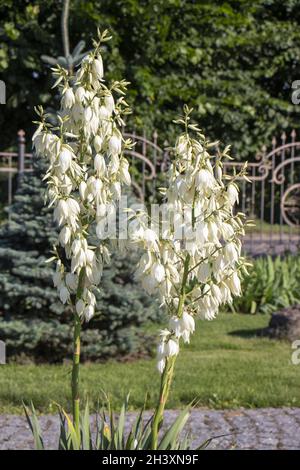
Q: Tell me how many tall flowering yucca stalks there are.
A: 2